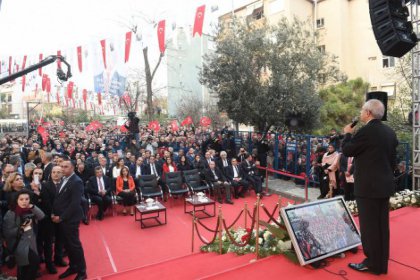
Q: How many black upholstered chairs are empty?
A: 3